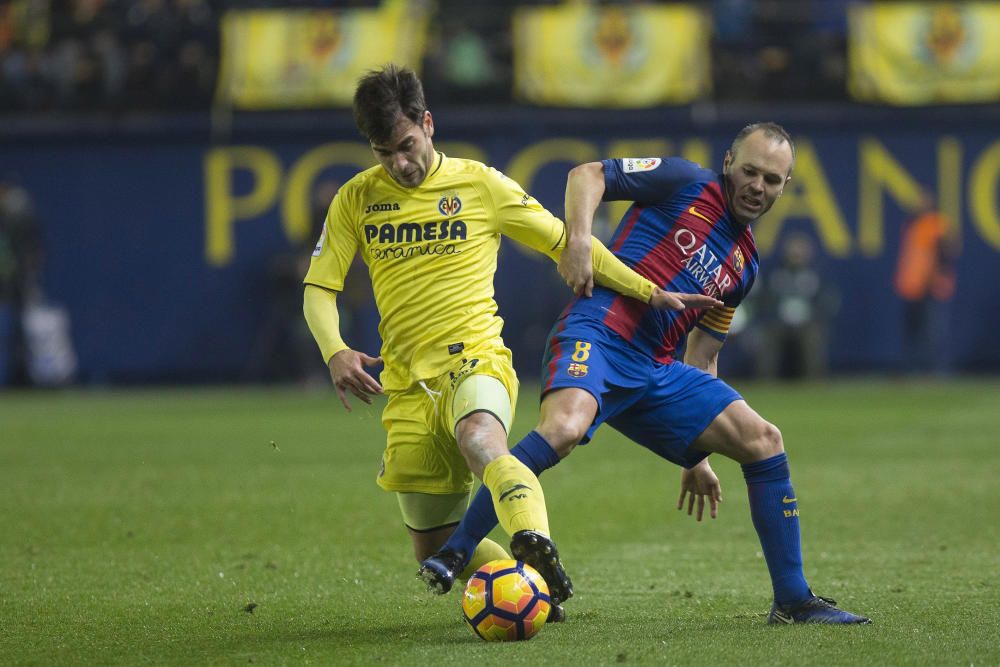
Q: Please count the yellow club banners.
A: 3